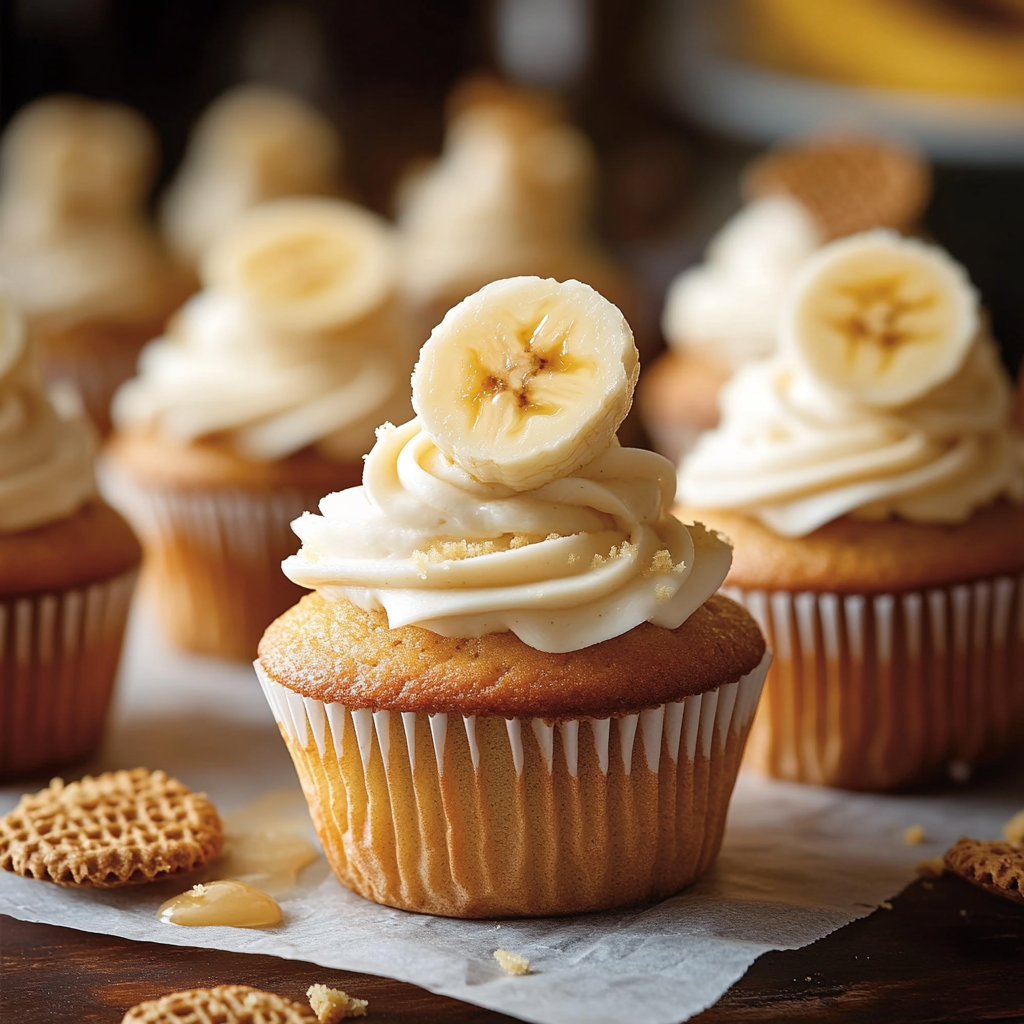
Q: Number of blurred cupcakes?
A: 7